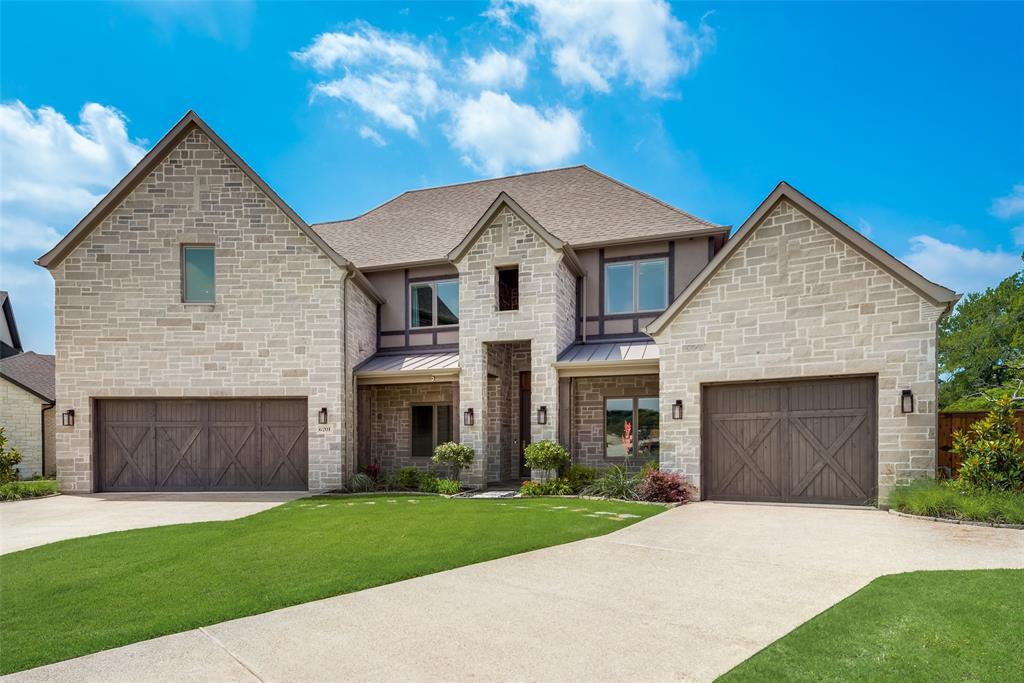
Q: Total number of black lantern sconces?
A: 6